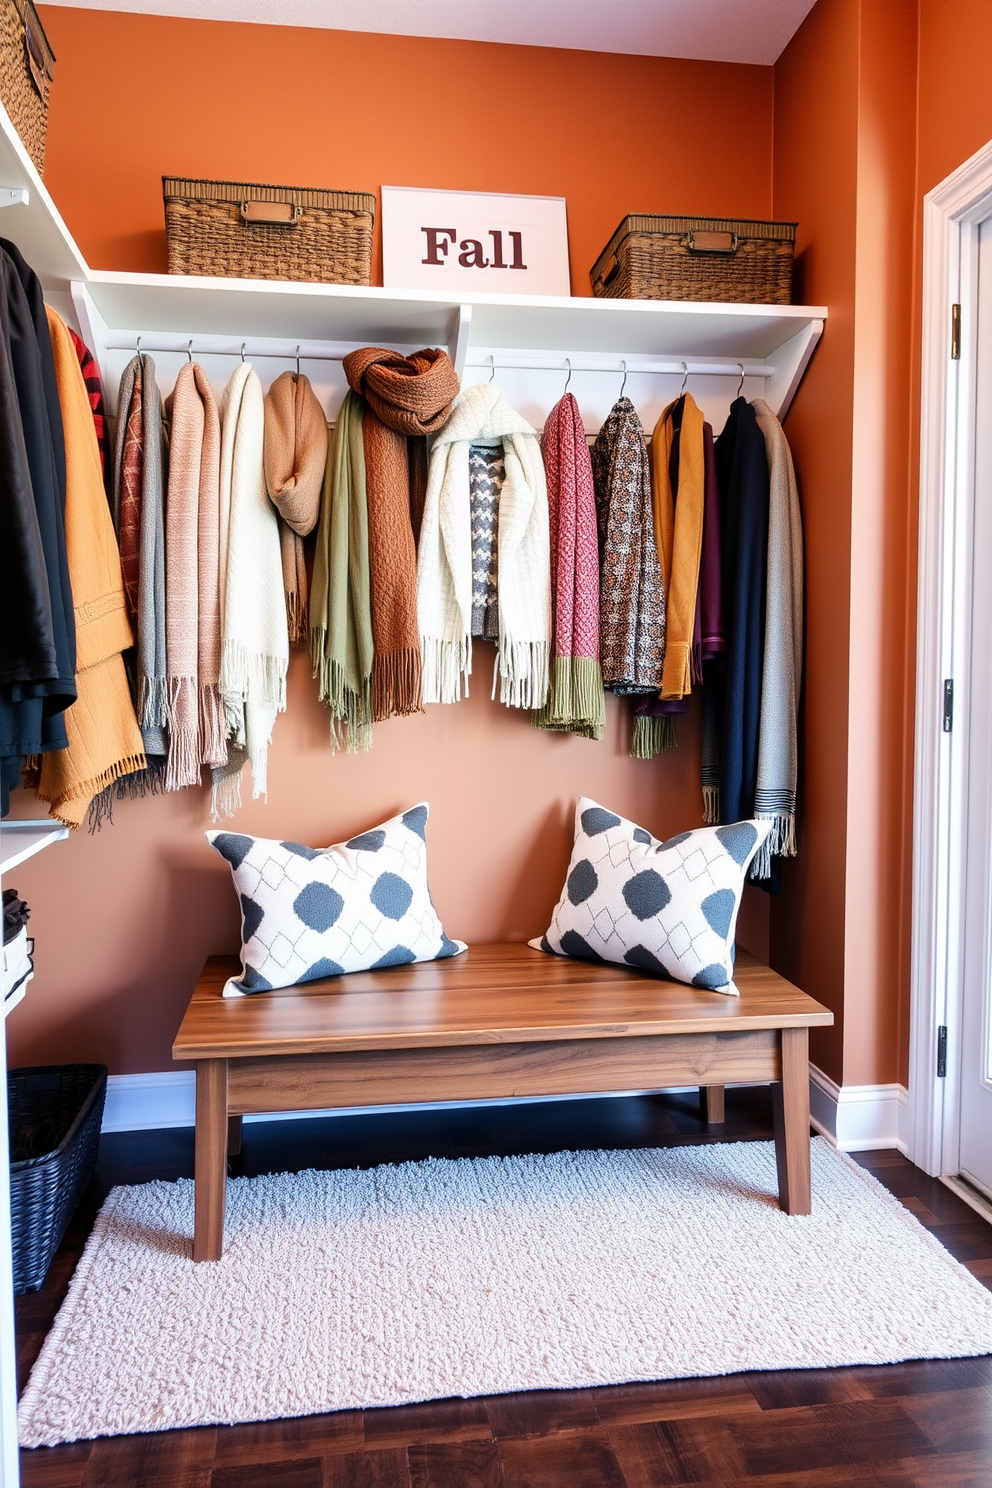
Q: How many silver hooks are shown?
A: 9